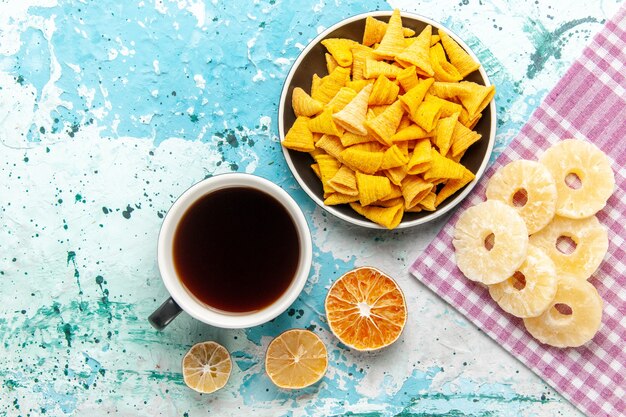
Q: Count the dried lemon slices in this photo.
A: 2